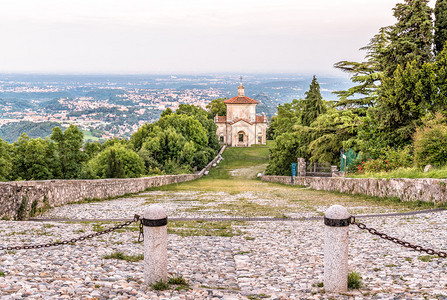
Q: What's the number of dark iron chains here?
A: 2